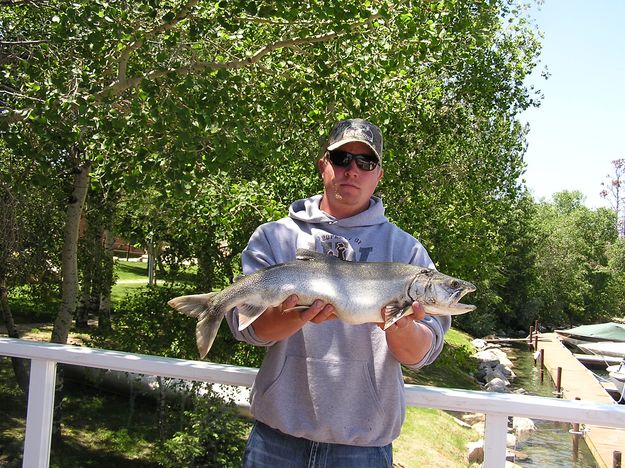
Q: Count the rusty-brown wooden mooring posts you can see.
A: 6